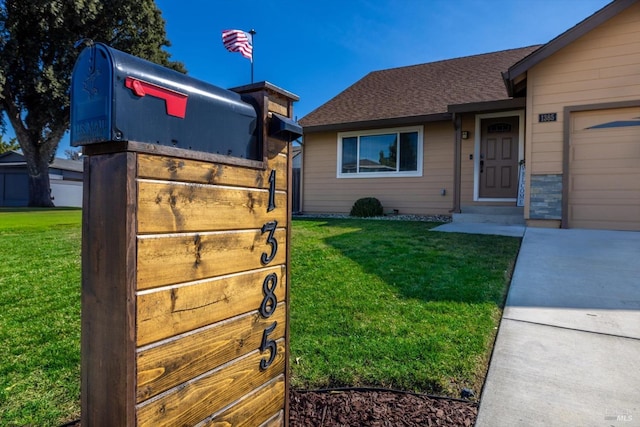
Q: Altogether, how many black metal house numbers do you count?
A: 4